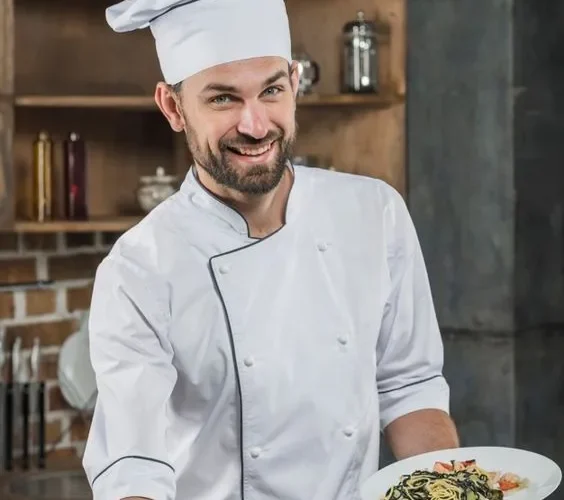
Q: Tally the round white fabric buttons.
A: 6